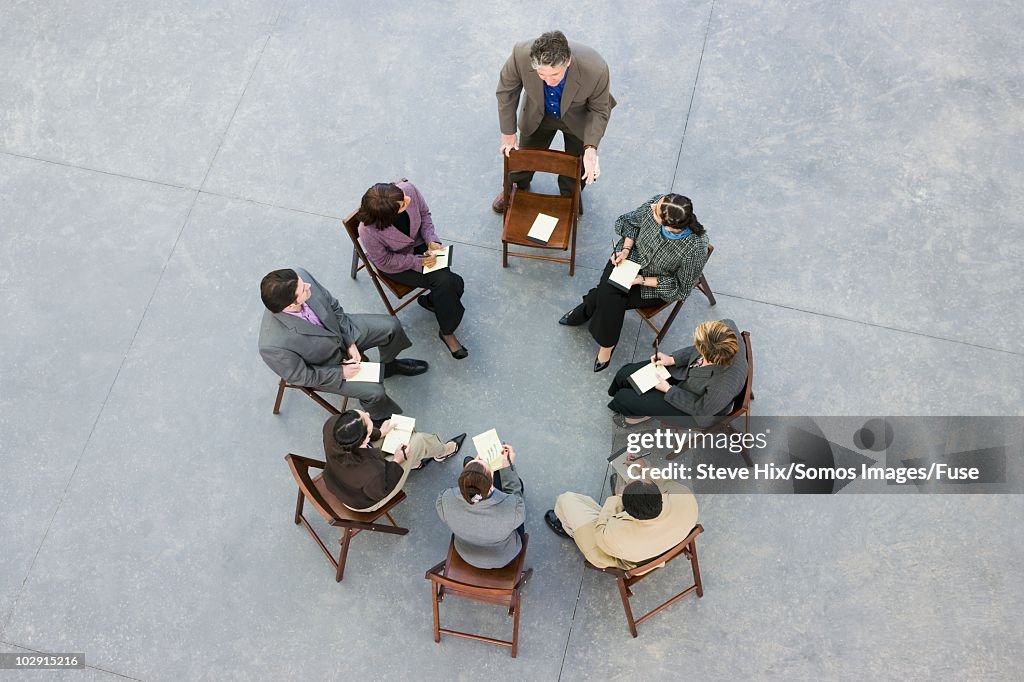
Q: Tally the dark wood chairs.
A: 8